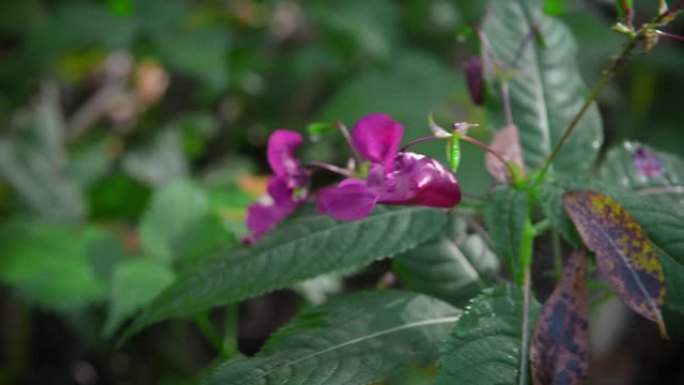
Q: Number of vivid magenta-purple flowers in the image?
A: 2